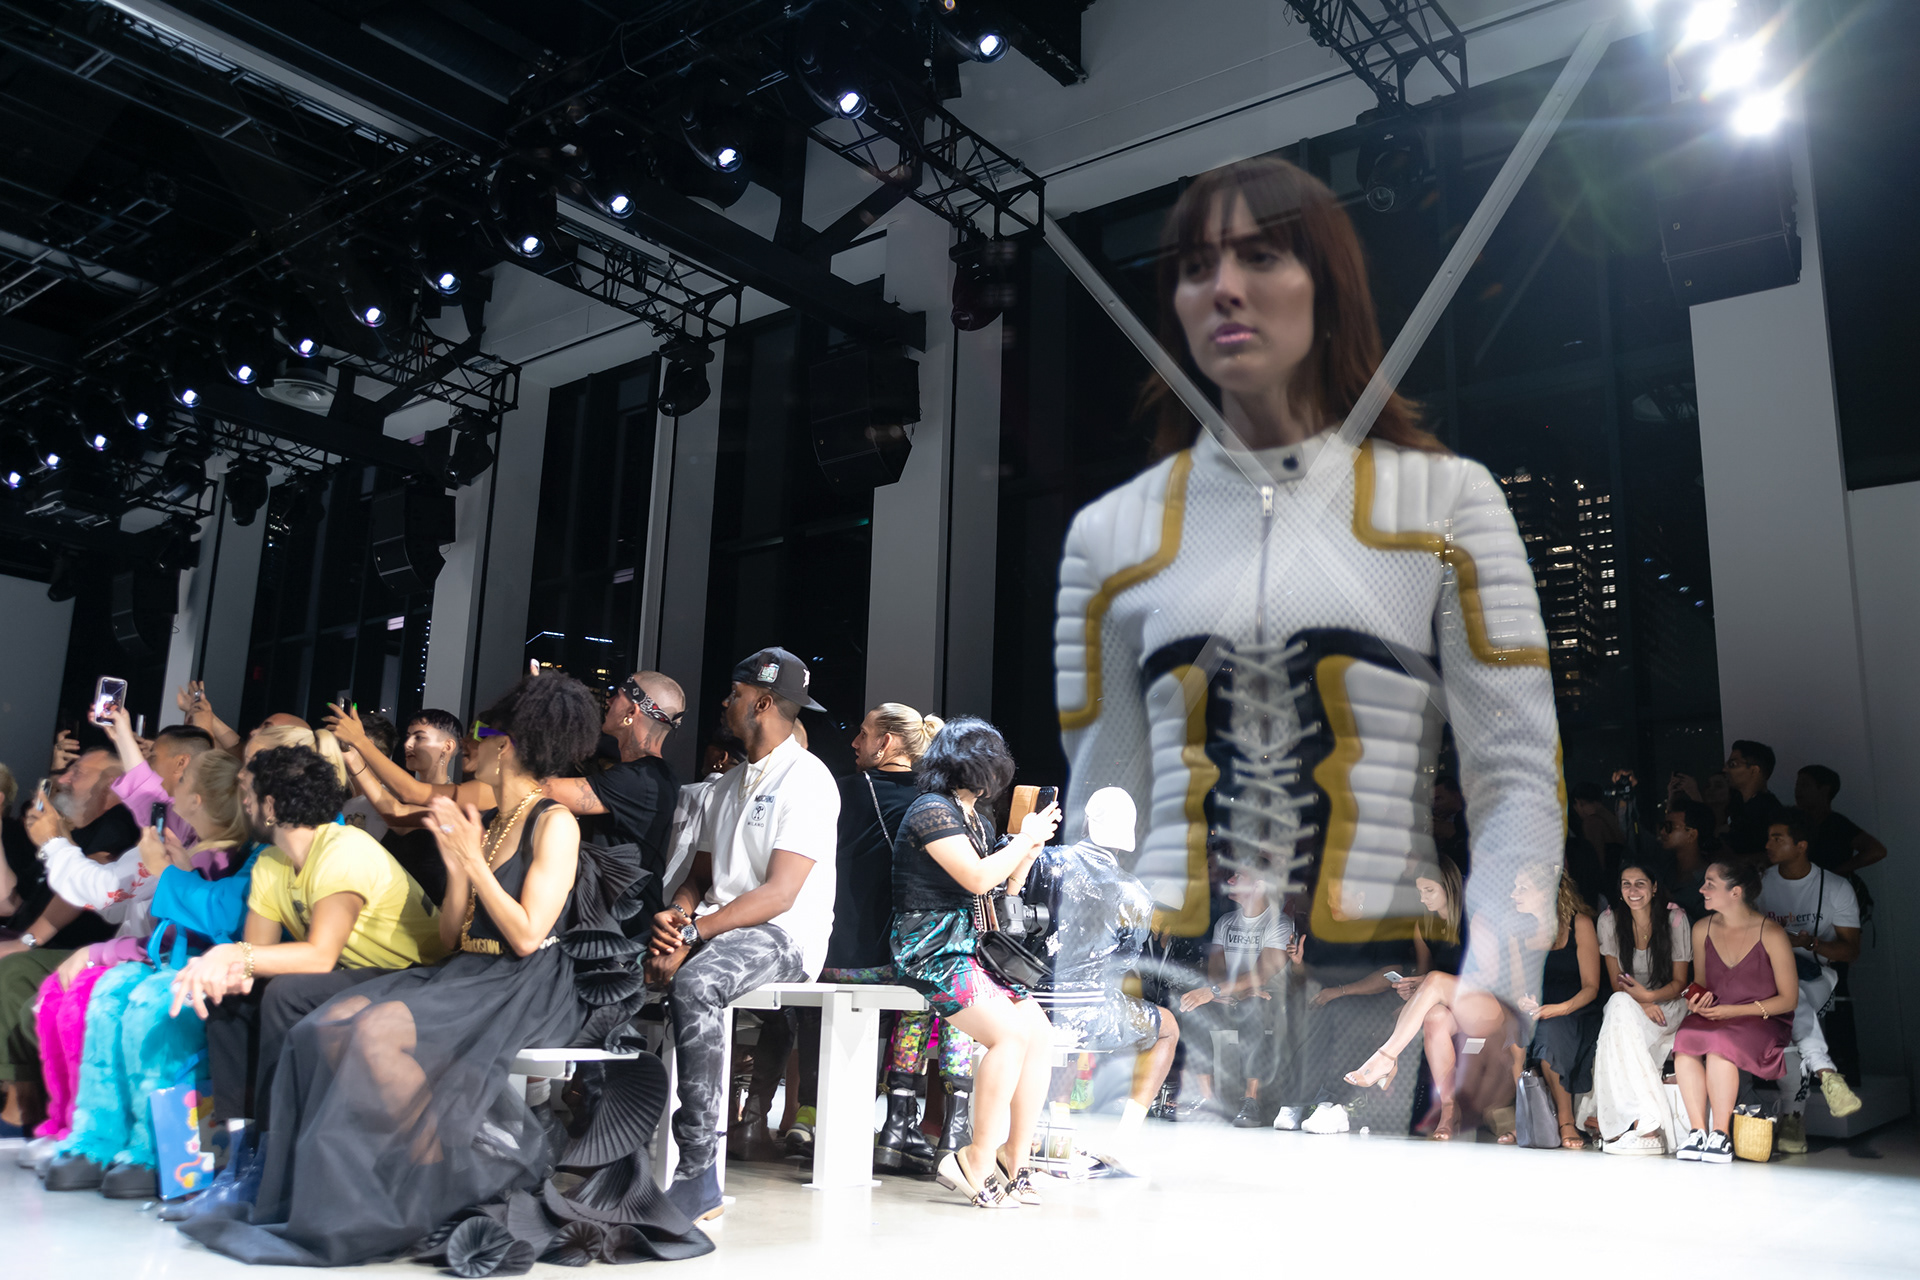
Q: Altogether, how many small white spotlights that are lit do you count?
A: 14